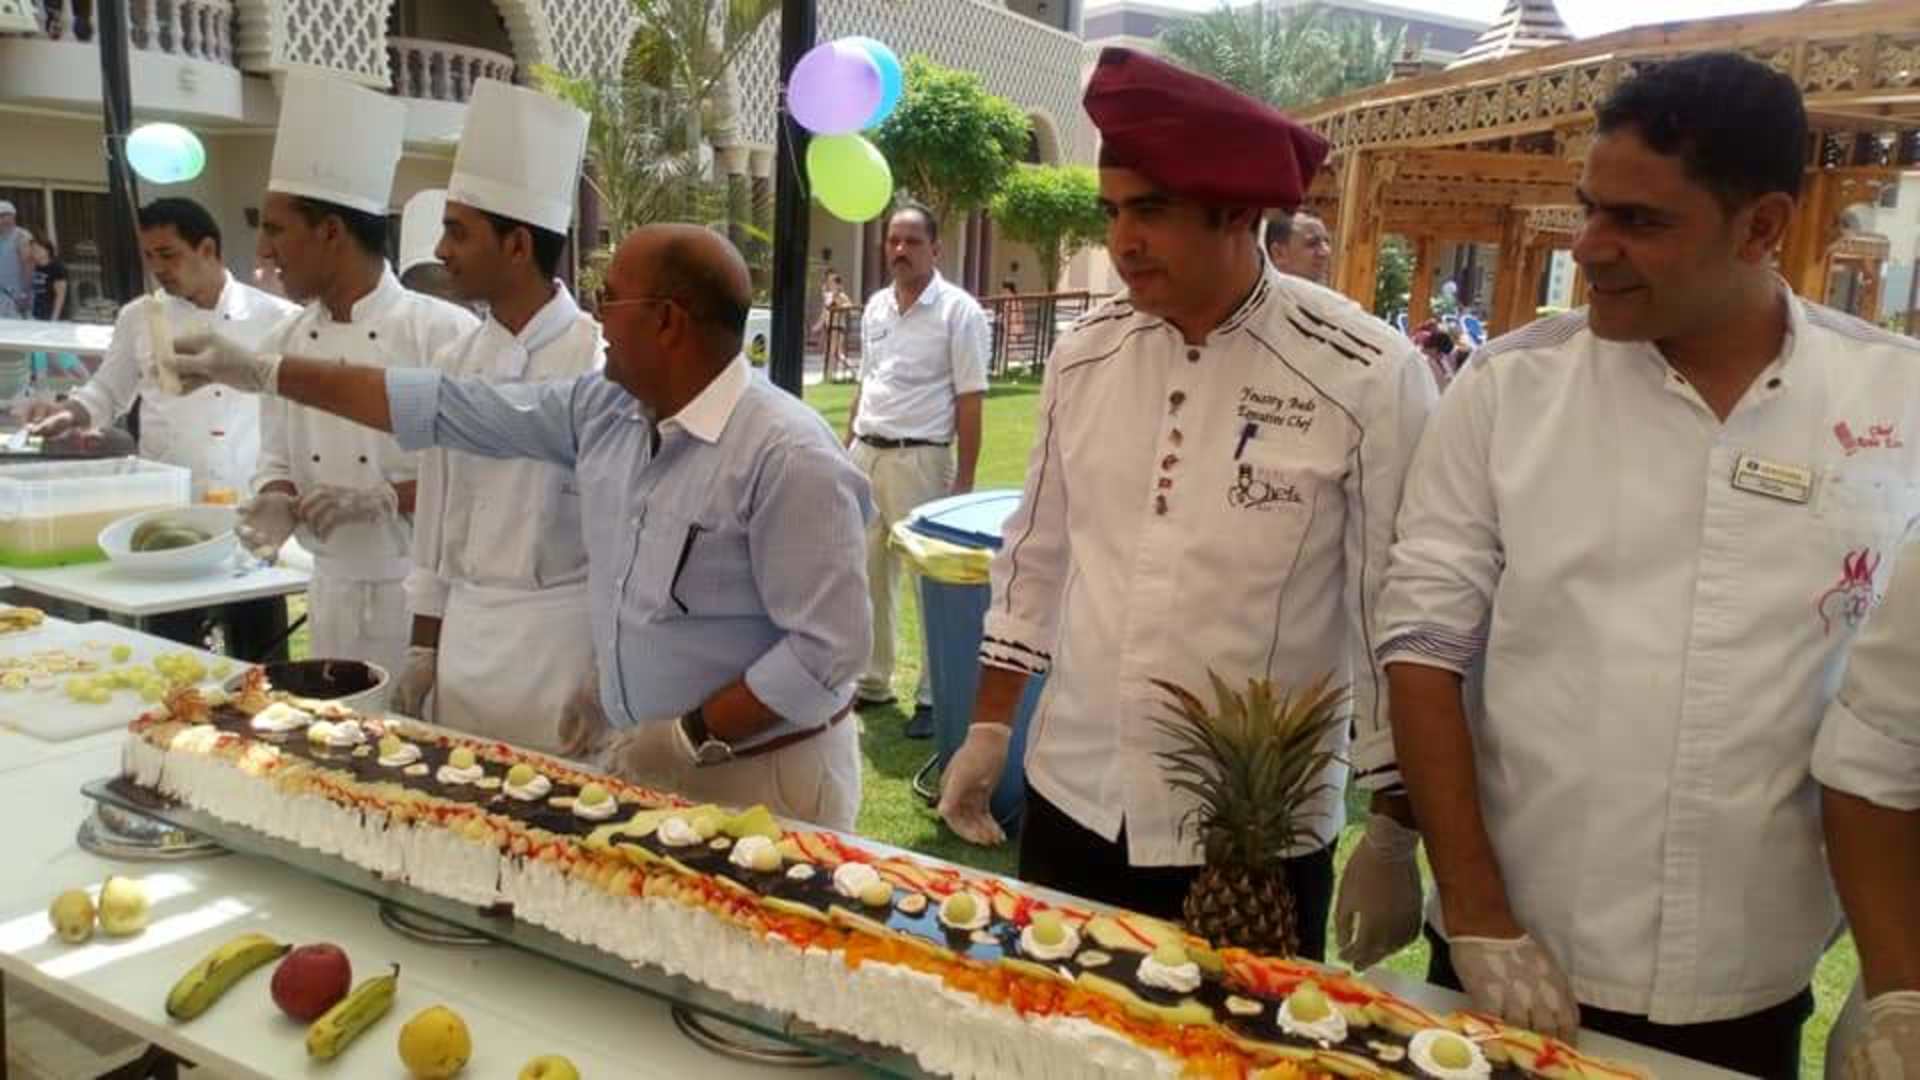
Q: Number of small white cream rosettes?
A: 14